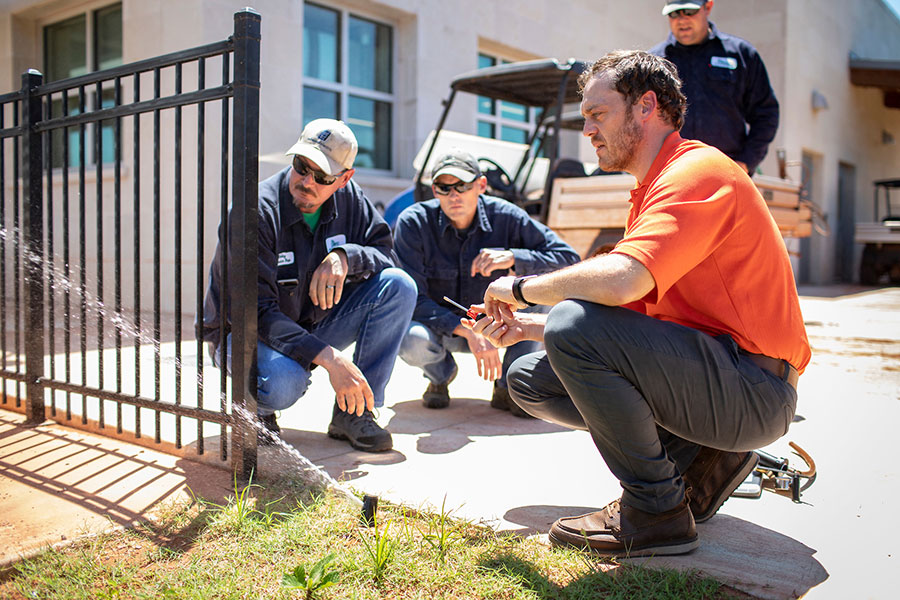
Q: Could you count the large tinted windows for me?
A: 3